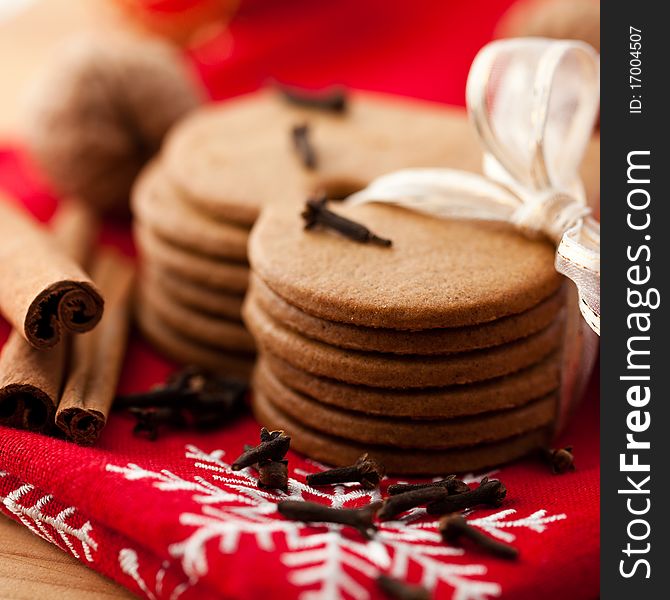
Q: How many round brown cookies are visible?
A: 12